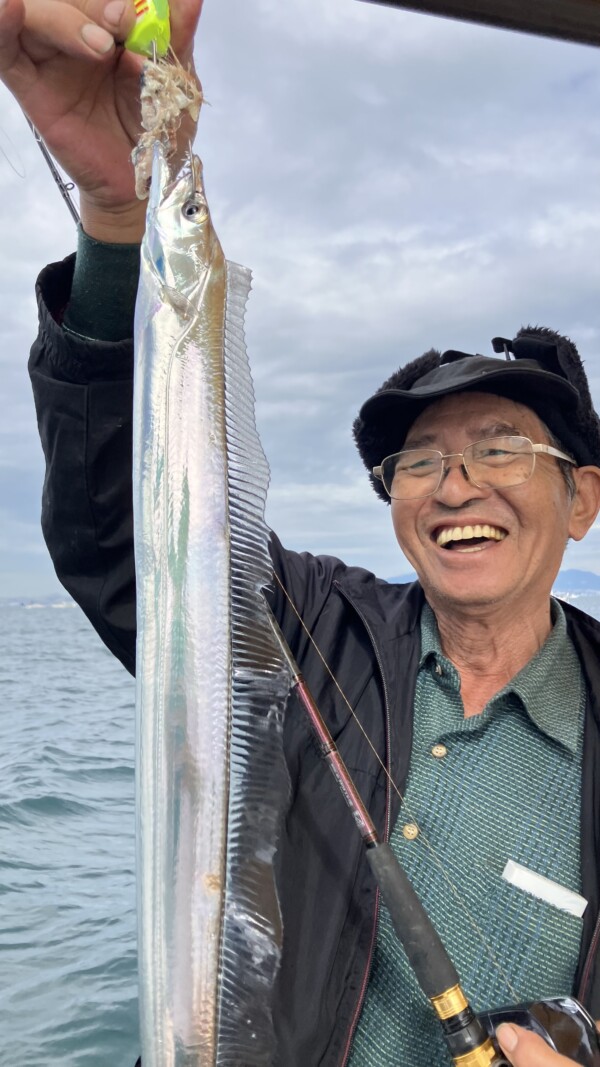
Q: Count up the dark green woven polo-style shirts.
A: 1